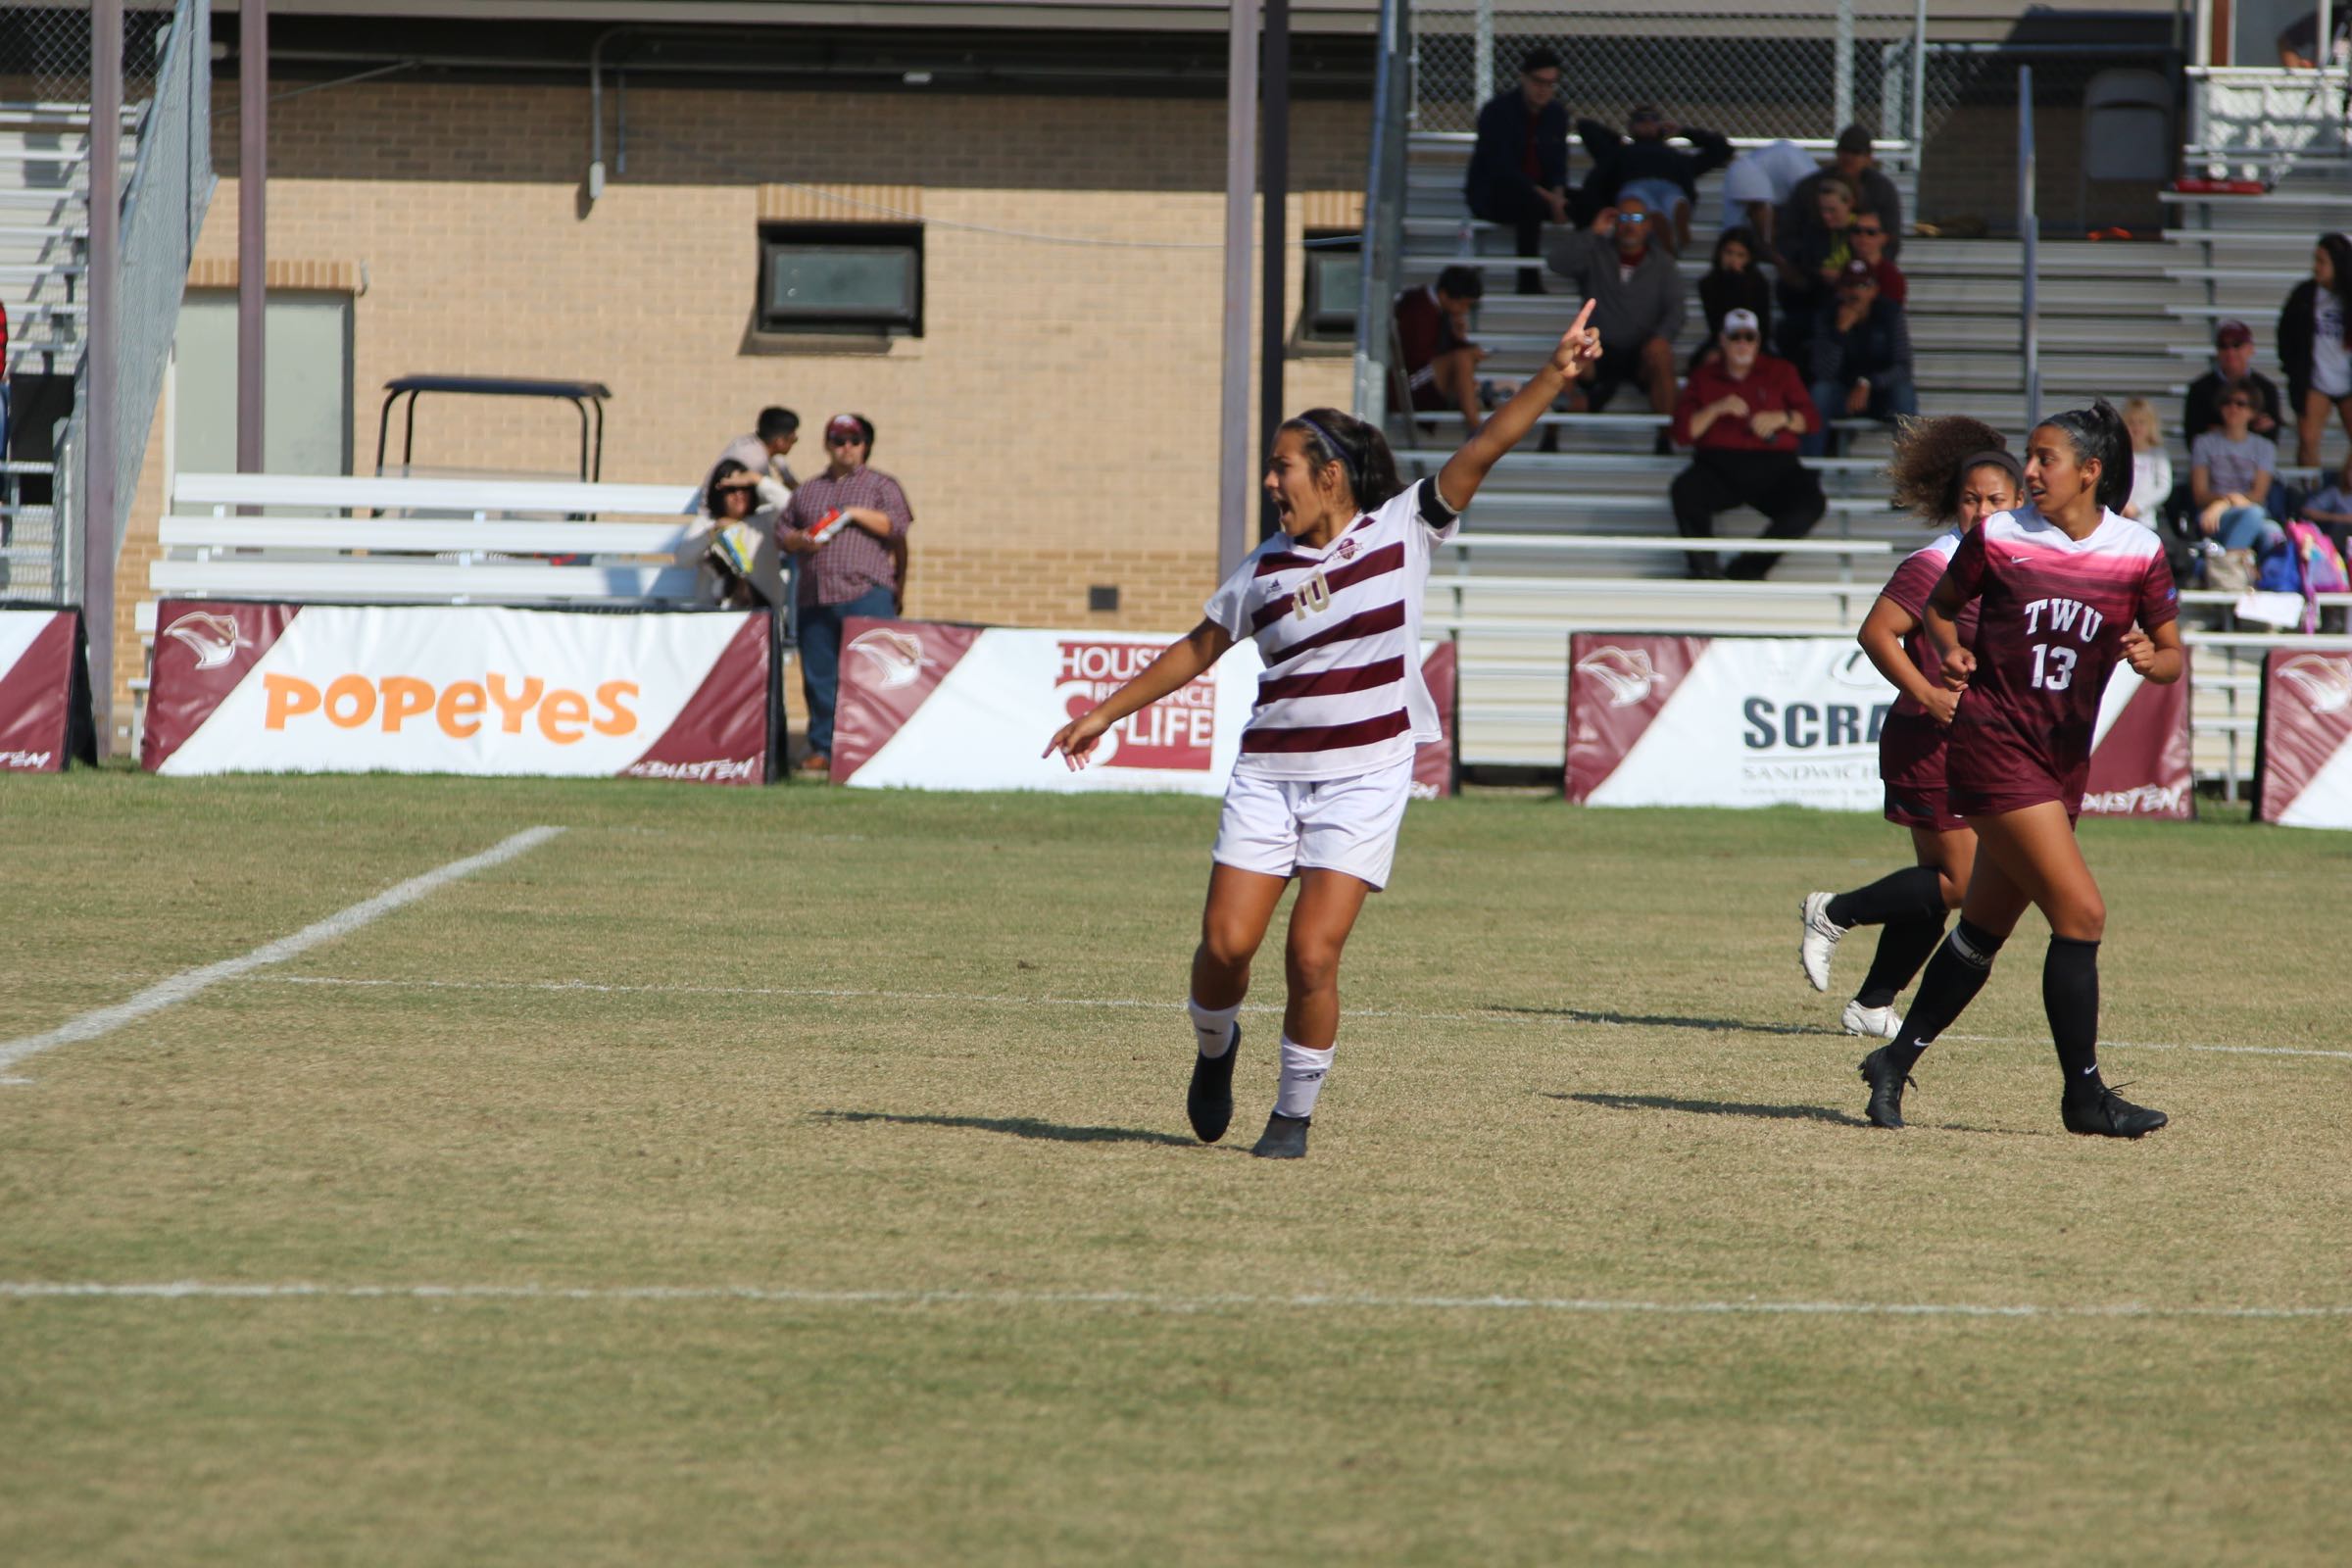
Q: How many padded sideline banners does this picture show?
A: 5